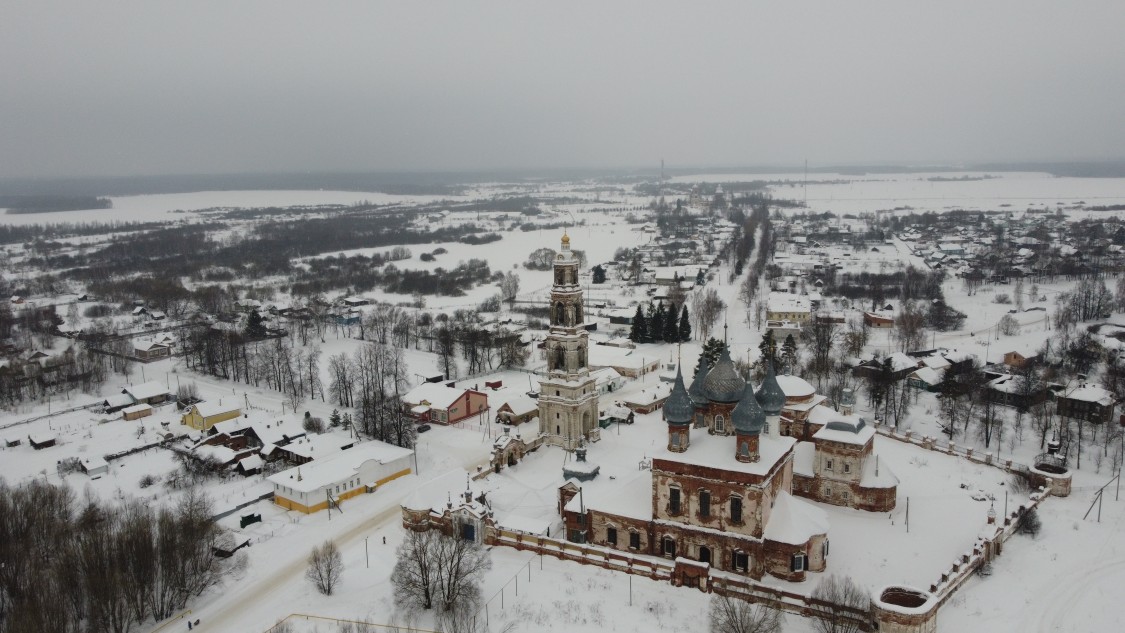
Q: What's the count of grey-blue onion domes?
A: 5